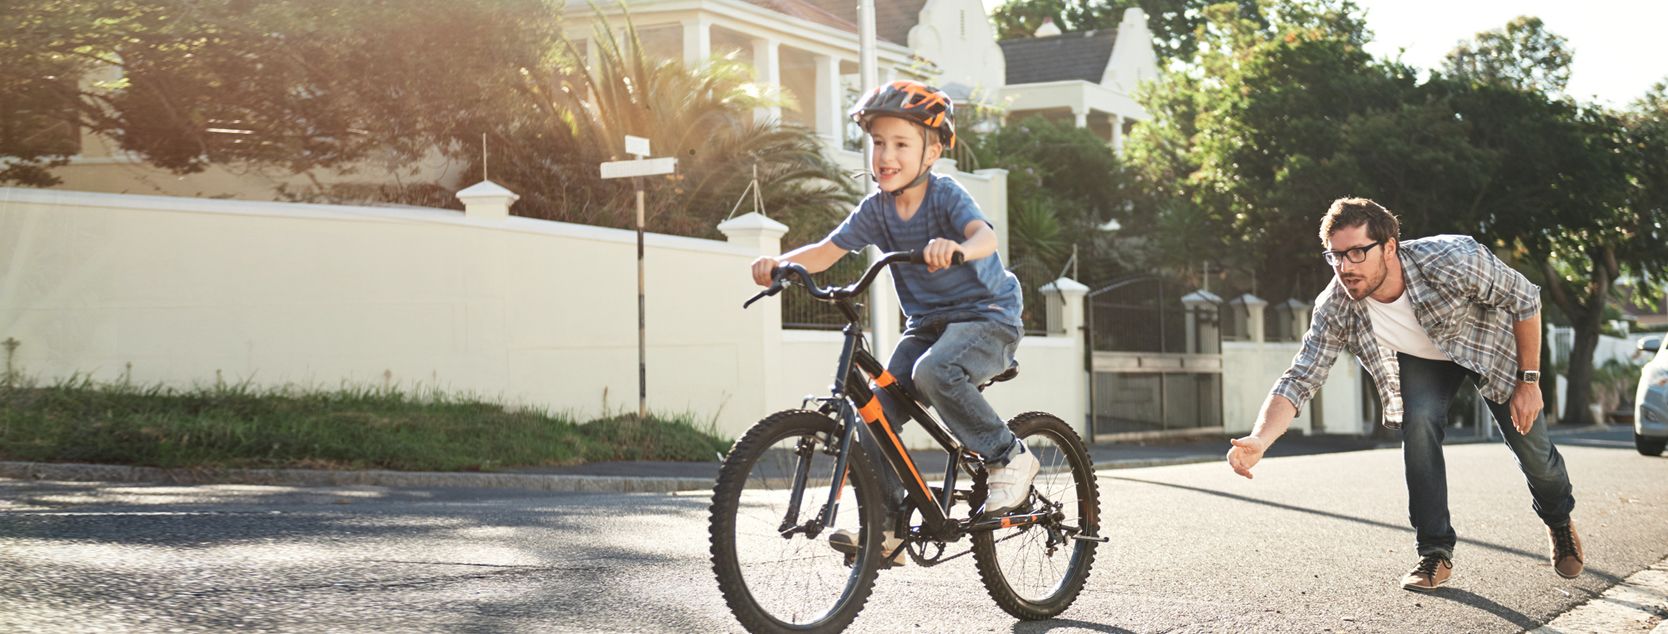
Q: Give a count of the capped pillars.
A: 6